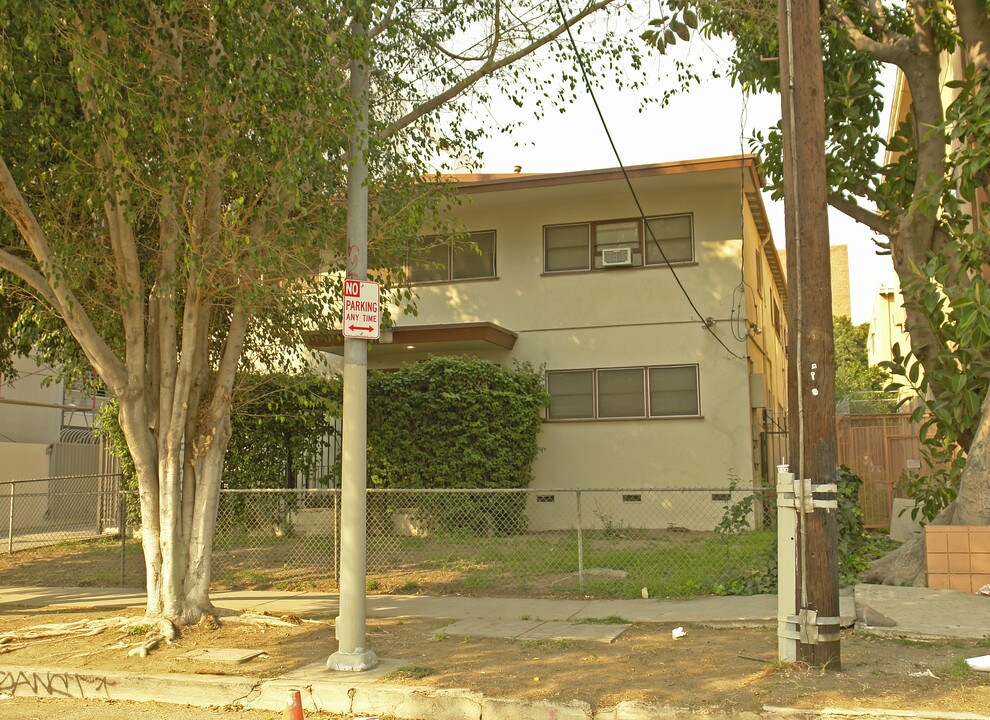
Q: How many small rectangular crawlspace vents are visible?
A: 3